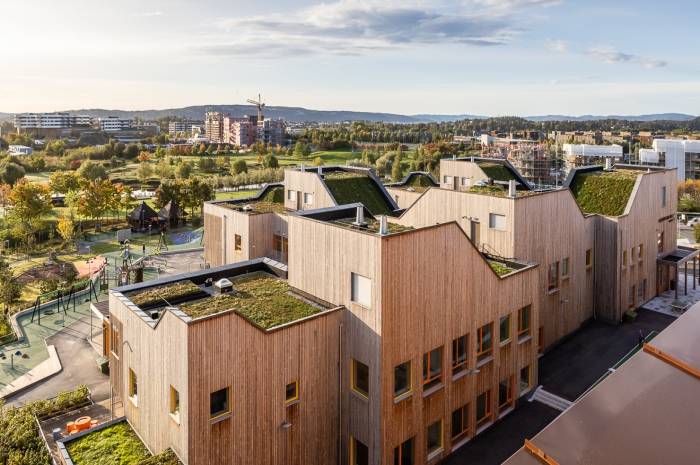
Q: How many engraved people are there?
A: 0